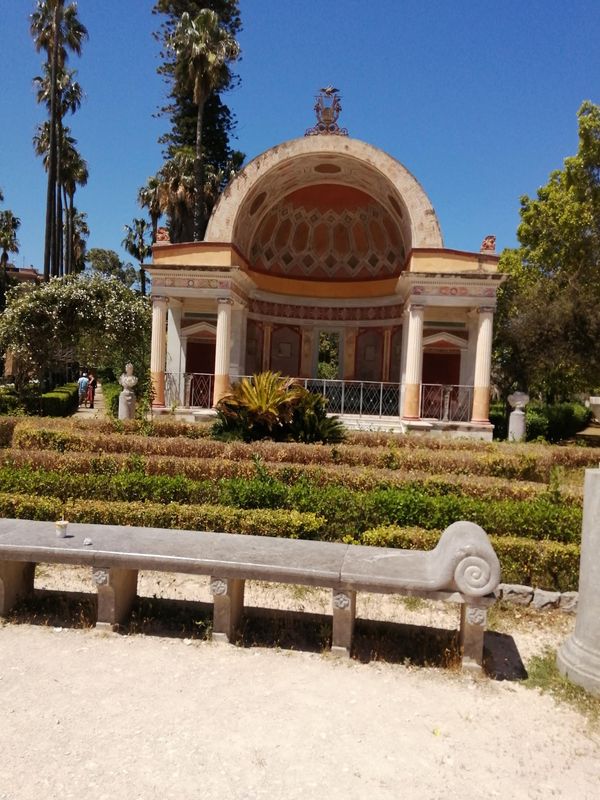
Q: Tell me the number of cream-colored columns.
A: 4